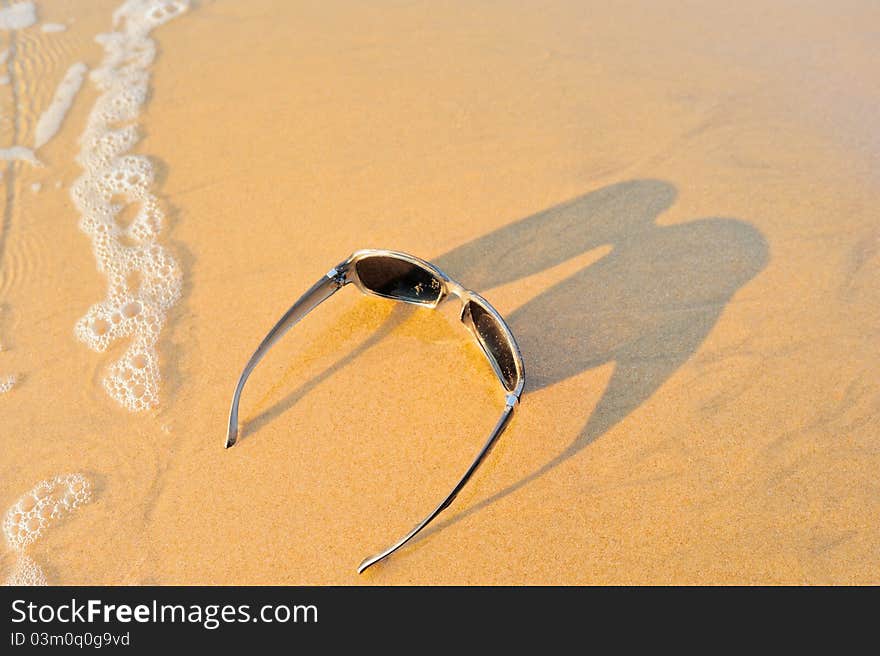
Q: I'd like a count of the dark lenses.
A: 2